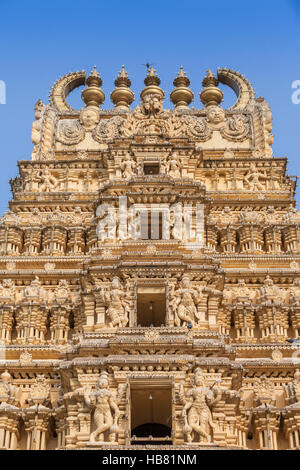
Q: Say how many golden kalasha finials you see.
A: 5